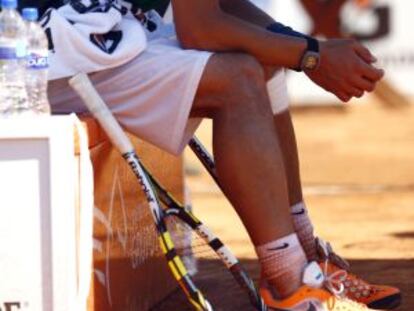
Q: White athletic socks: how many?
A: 2